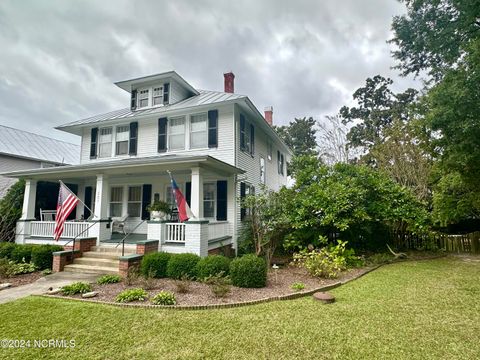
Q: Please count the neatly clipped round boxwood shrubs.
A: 7